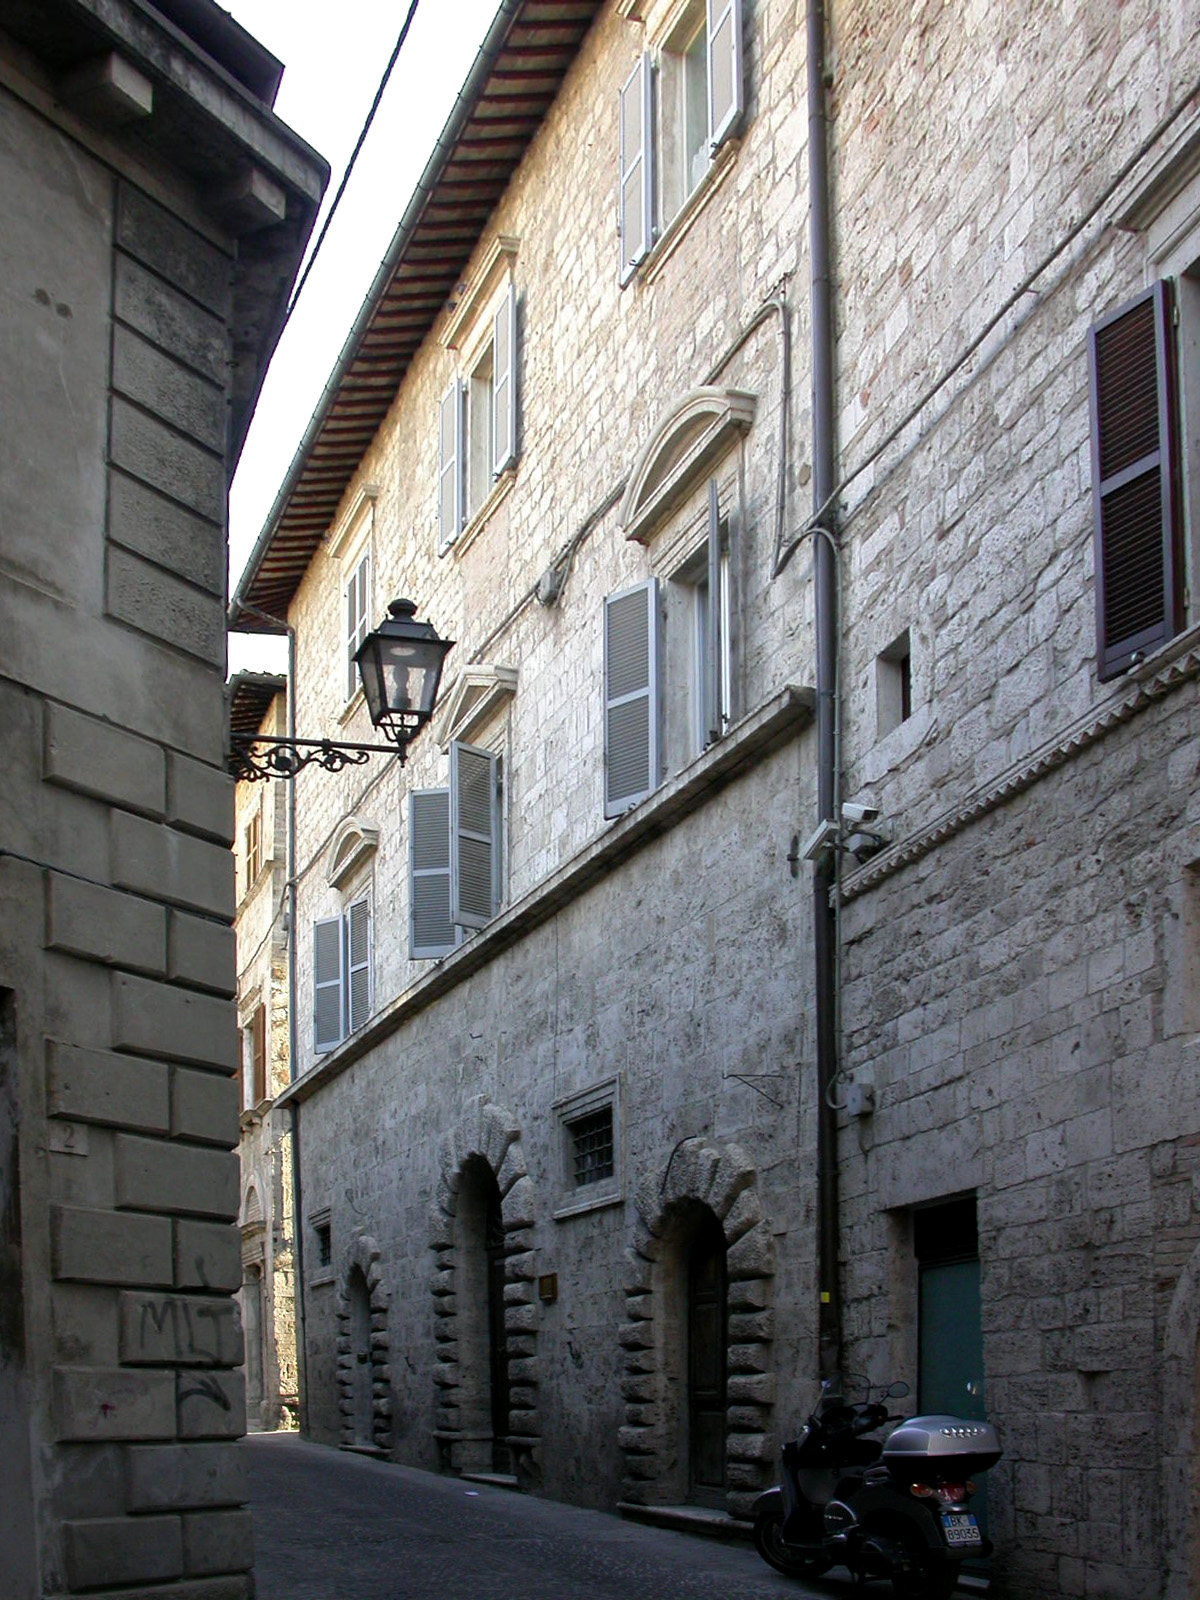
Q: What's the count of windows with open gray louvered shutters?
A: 5